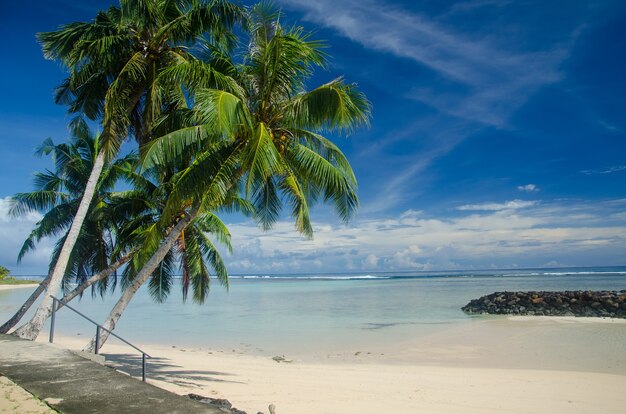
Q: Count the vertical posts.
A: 3